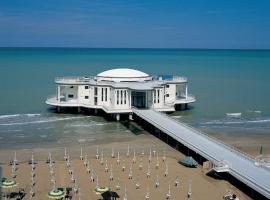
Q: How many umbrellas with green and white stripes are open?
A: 3